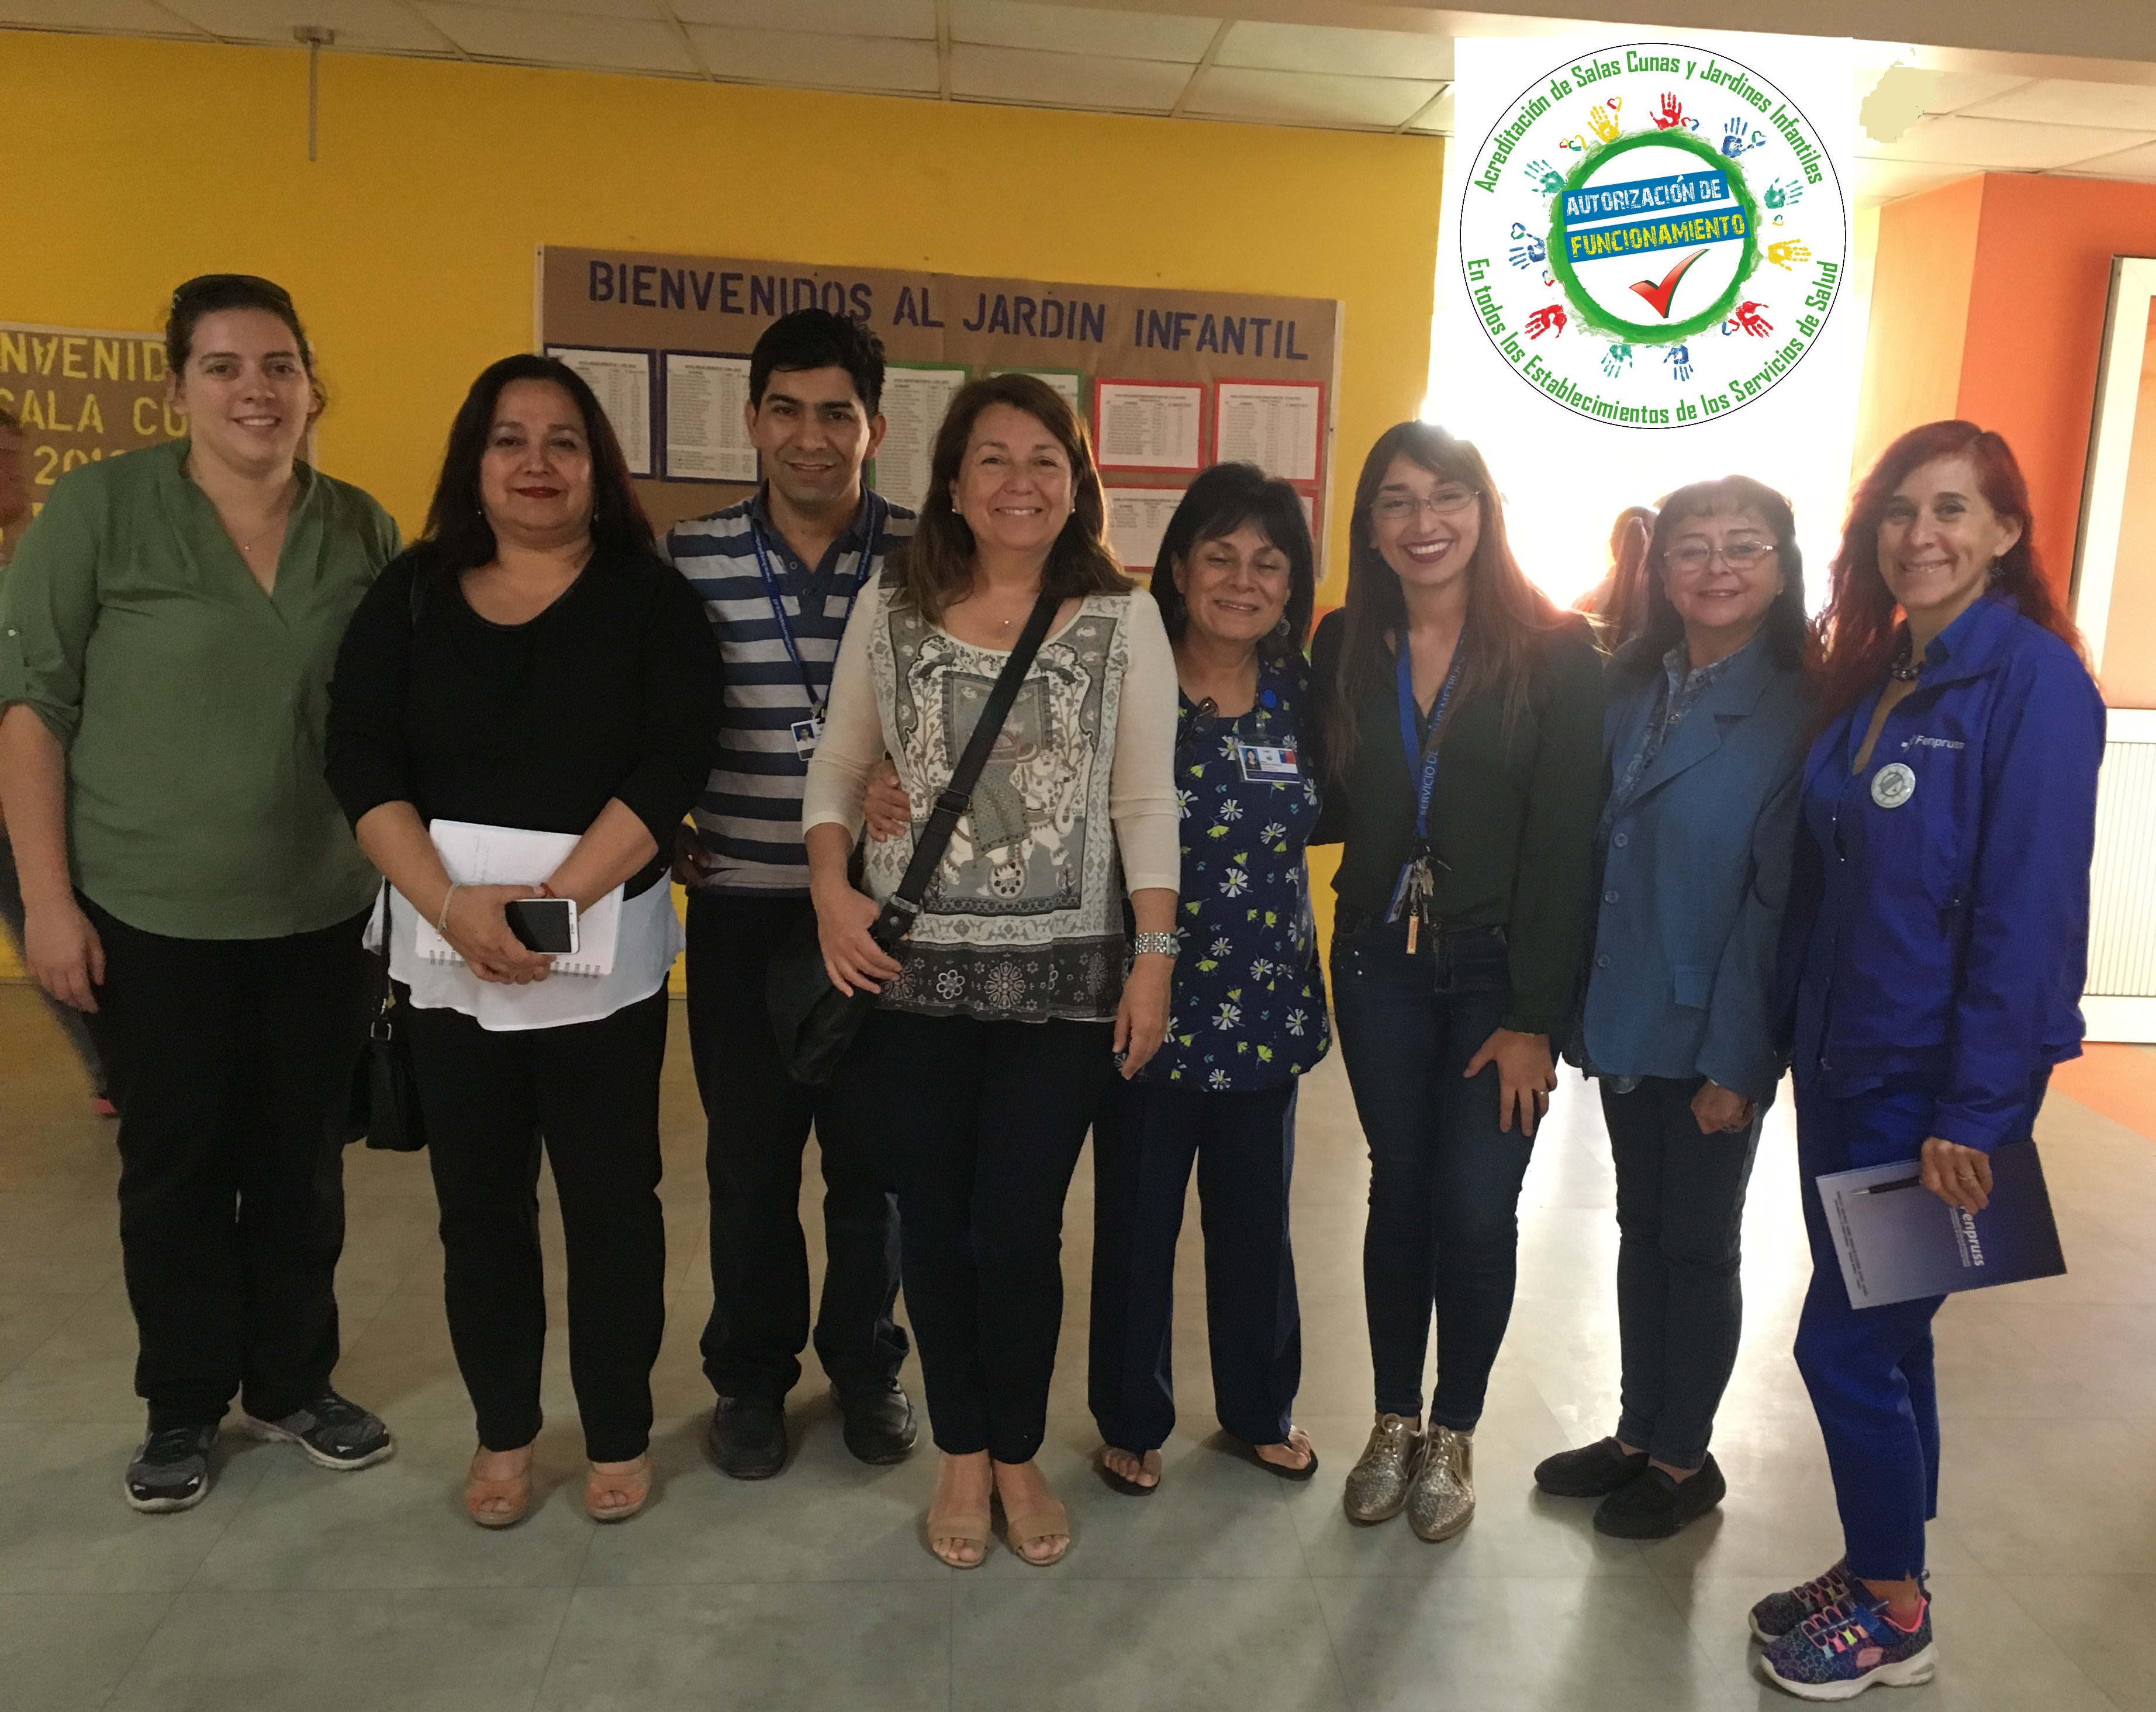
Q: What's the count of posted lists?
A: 8